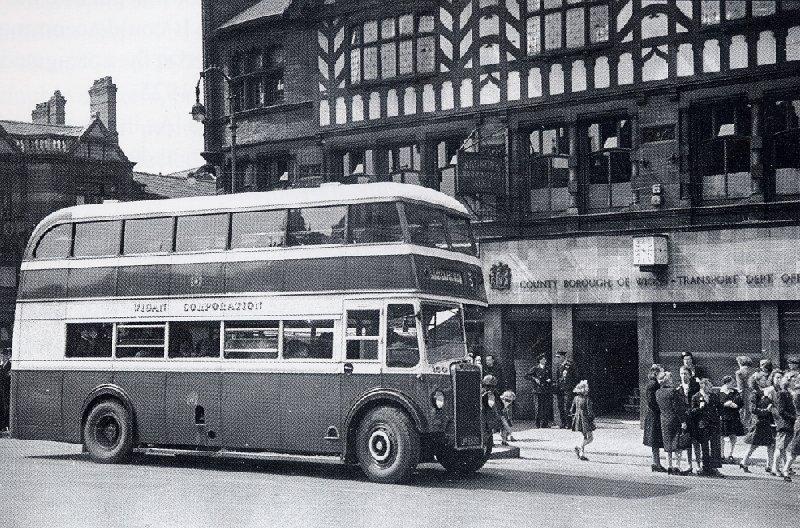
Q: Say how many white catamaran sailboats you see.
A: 0